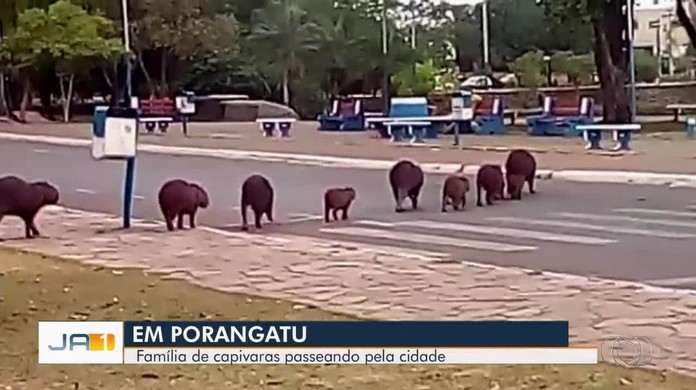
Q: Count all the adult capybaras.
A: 6